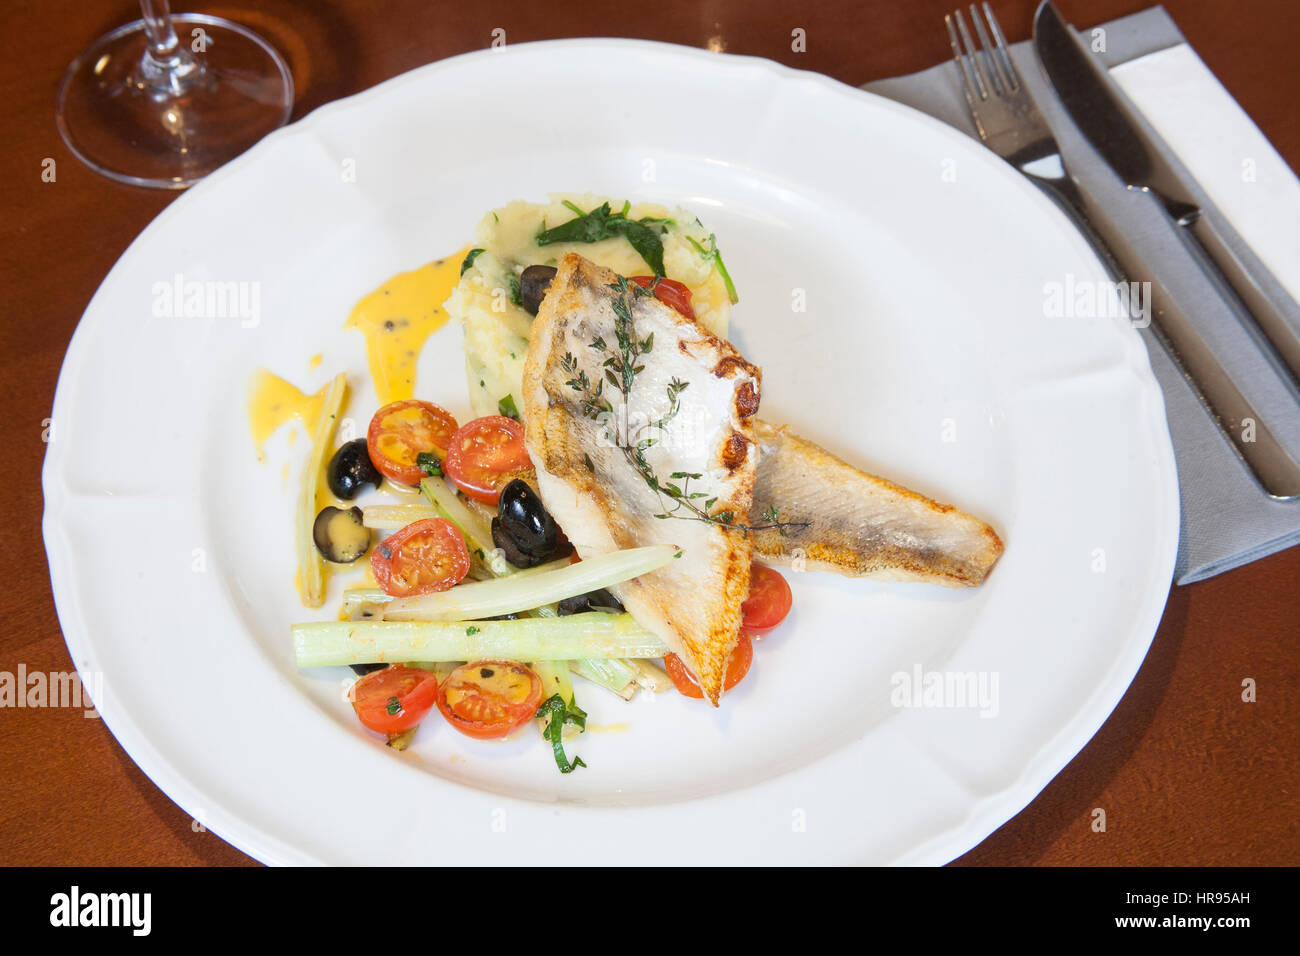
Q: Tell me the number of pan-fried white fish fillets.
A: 2